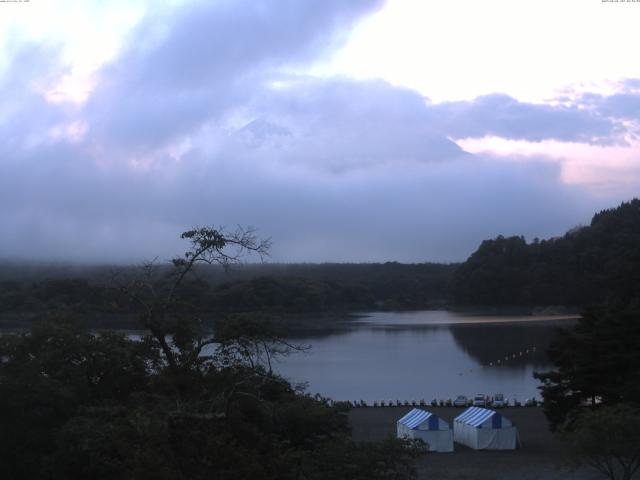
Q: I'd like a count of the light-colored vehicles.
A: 3